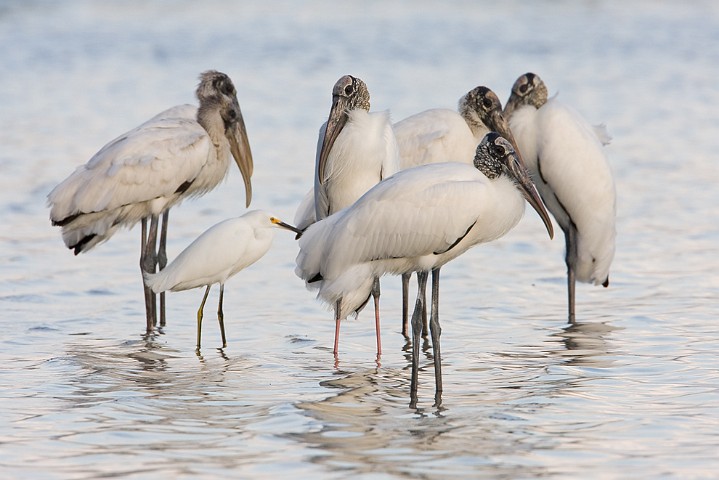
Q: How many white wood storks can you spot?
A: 5